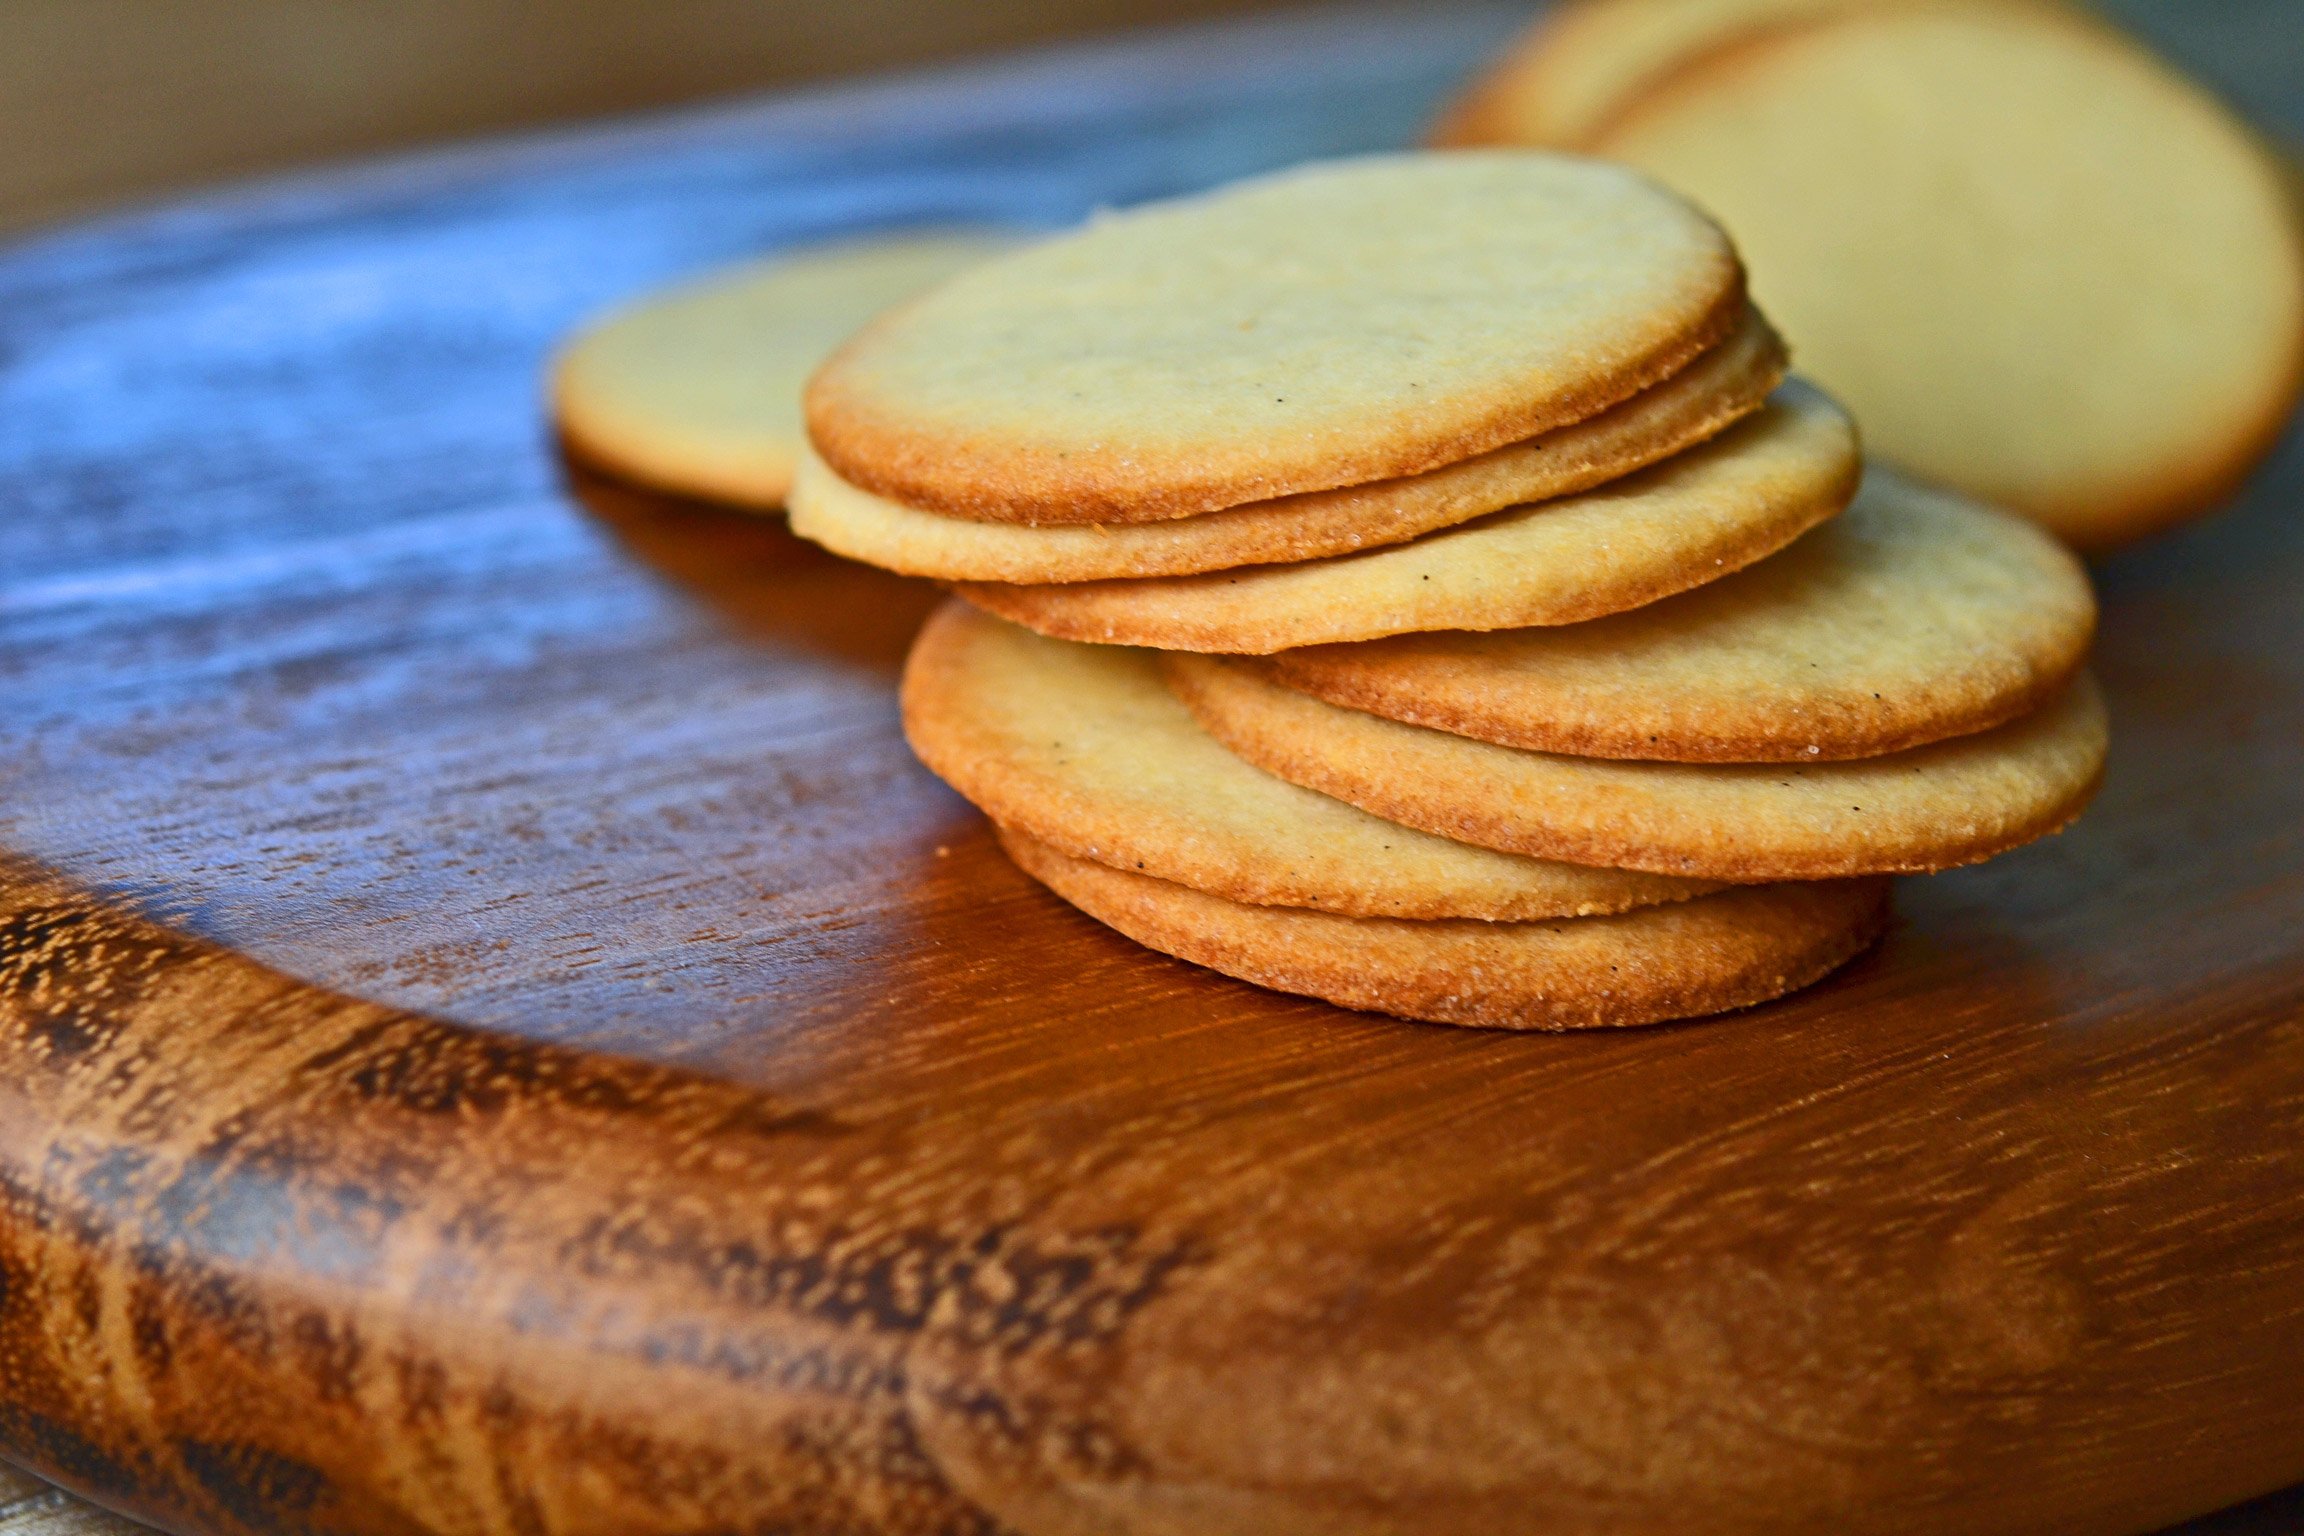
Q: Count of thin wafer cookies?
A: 10